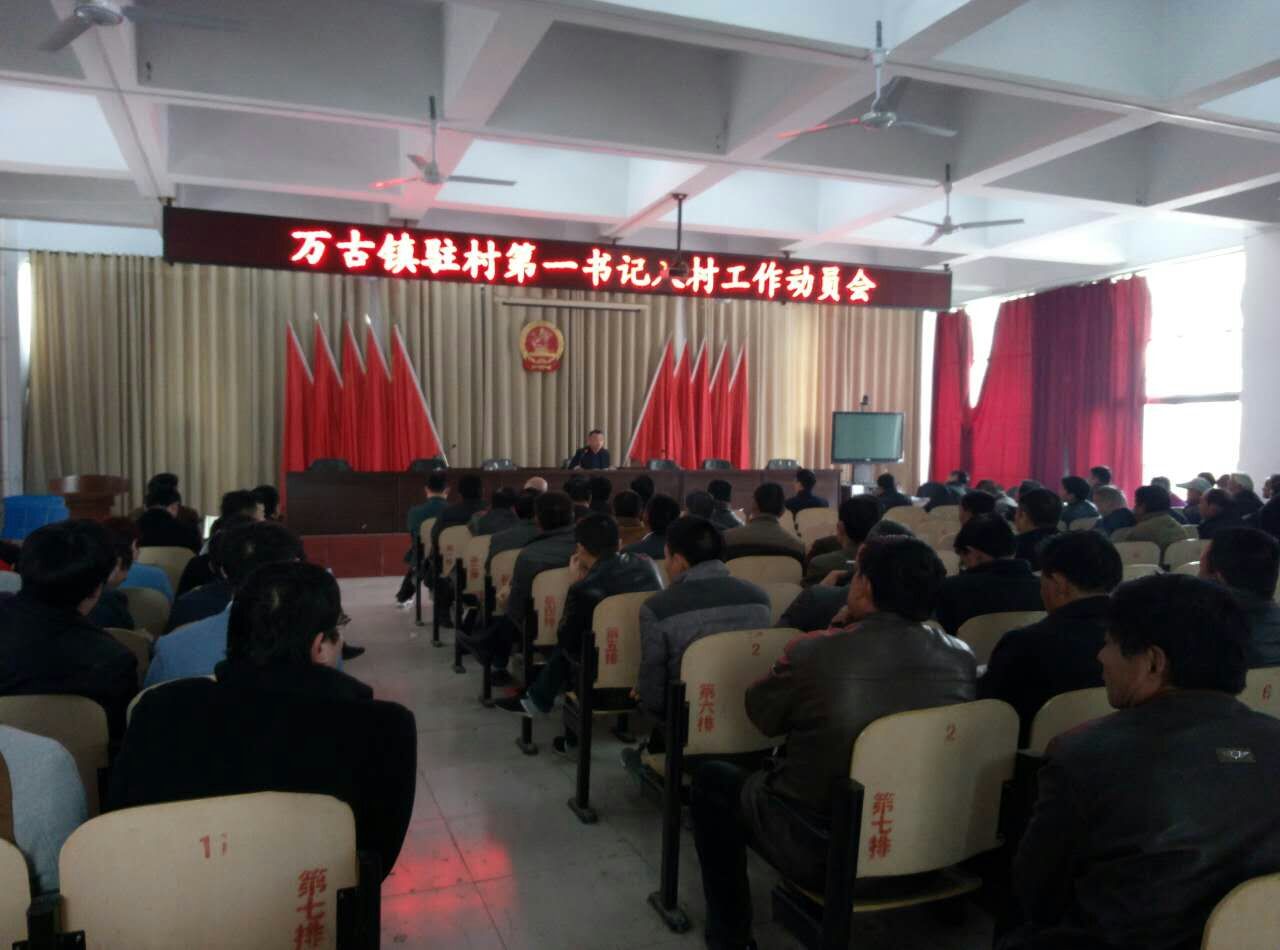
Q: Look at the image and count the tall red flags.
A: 10